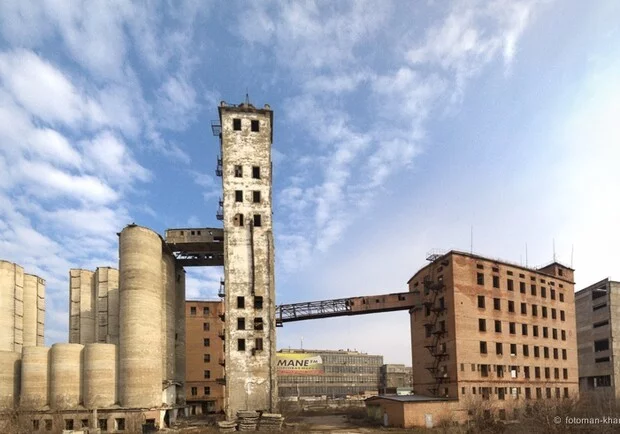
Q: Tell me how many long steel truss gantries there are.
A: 1